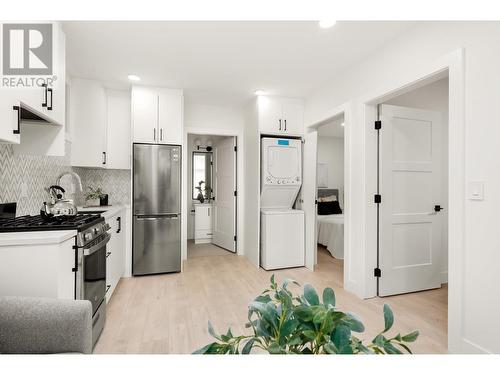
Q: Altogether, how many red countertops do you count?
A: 0